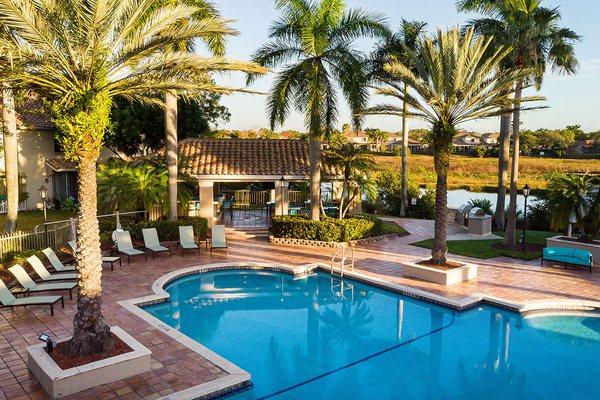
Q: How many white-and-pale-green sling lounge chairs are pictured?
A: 9